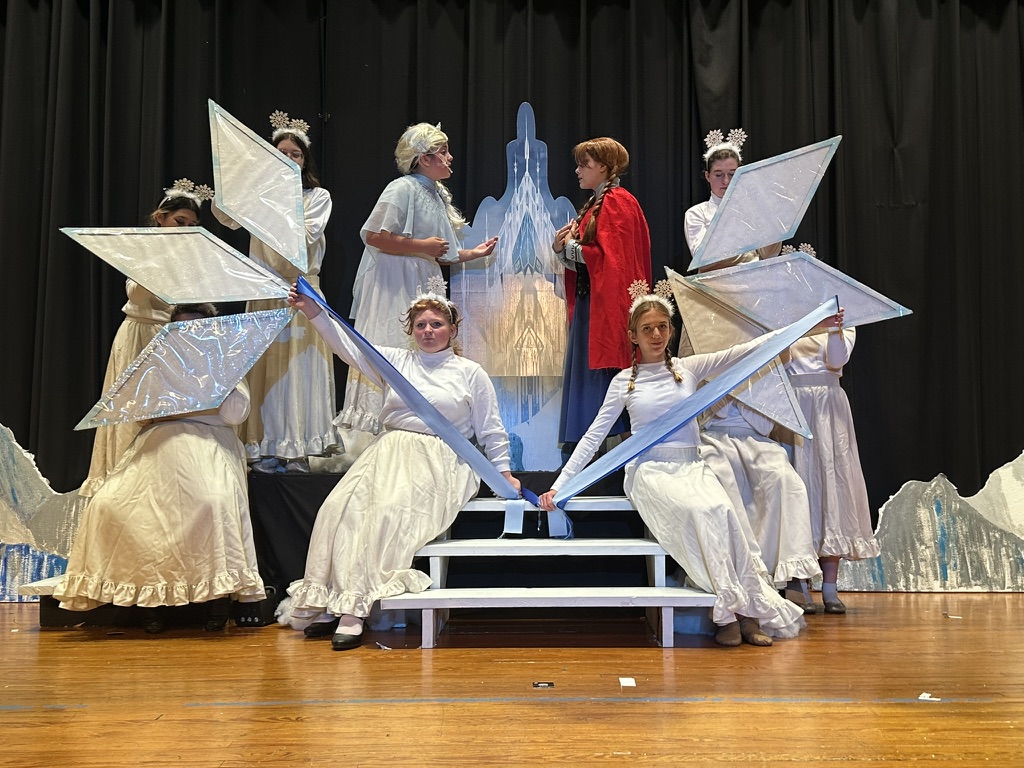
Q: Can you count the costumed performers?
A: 10